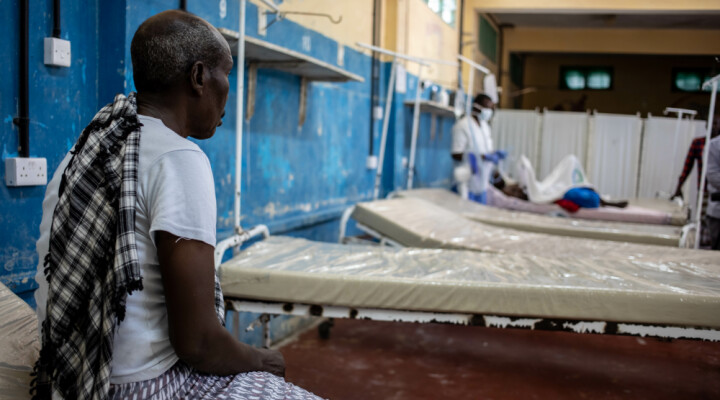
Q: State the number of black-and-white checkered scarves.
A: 1